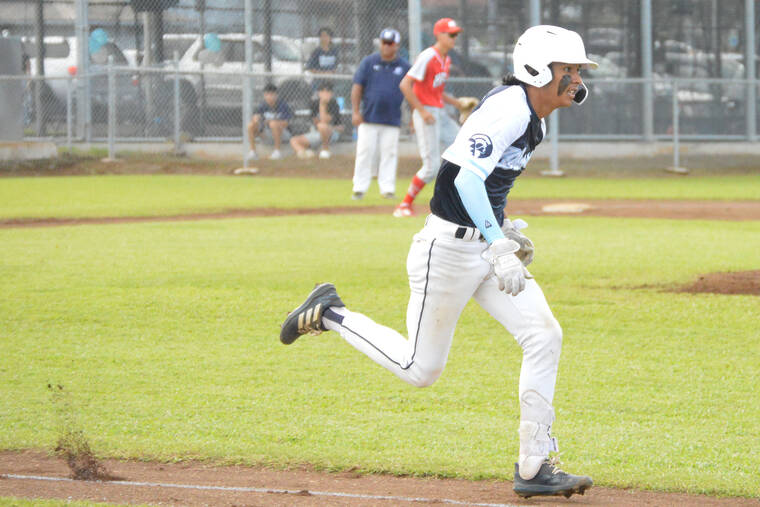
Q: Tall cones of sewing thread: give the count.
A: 0